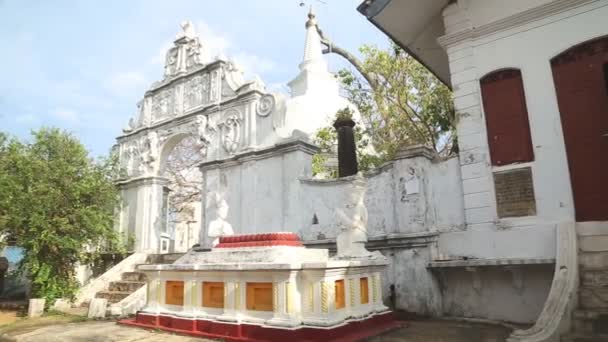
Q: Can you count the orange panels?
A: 5